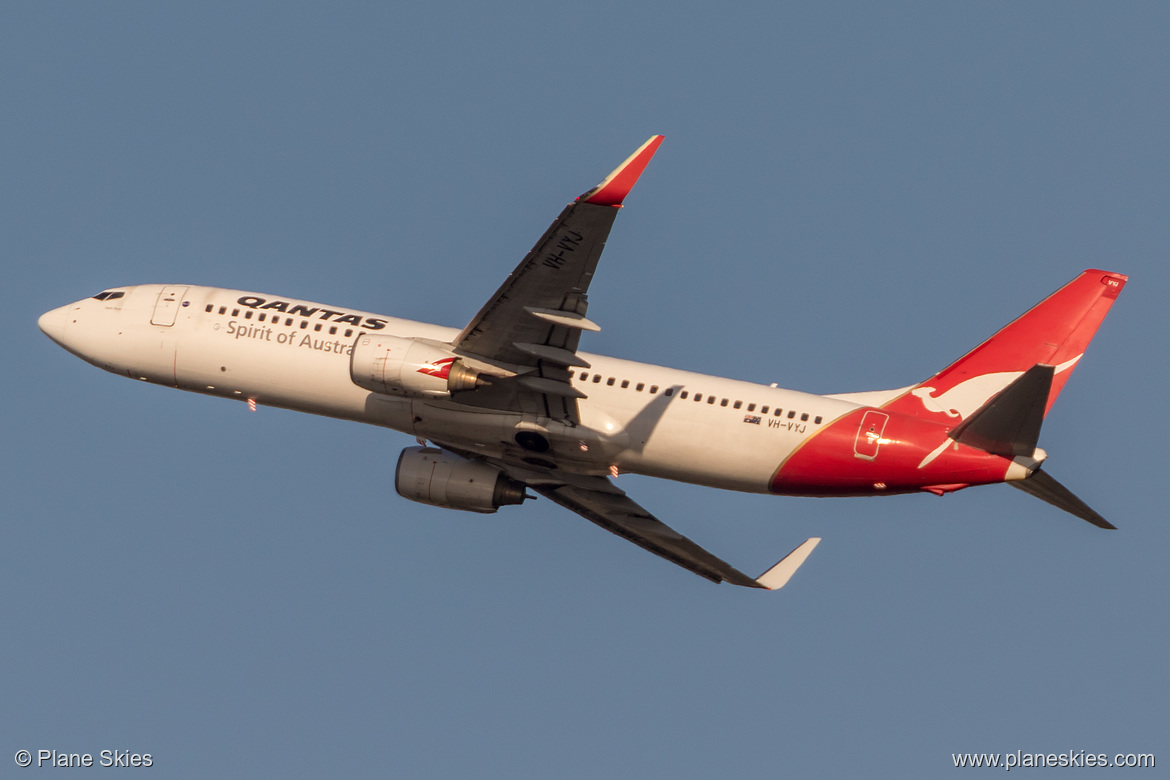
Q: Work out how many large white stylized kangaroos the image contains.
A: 1